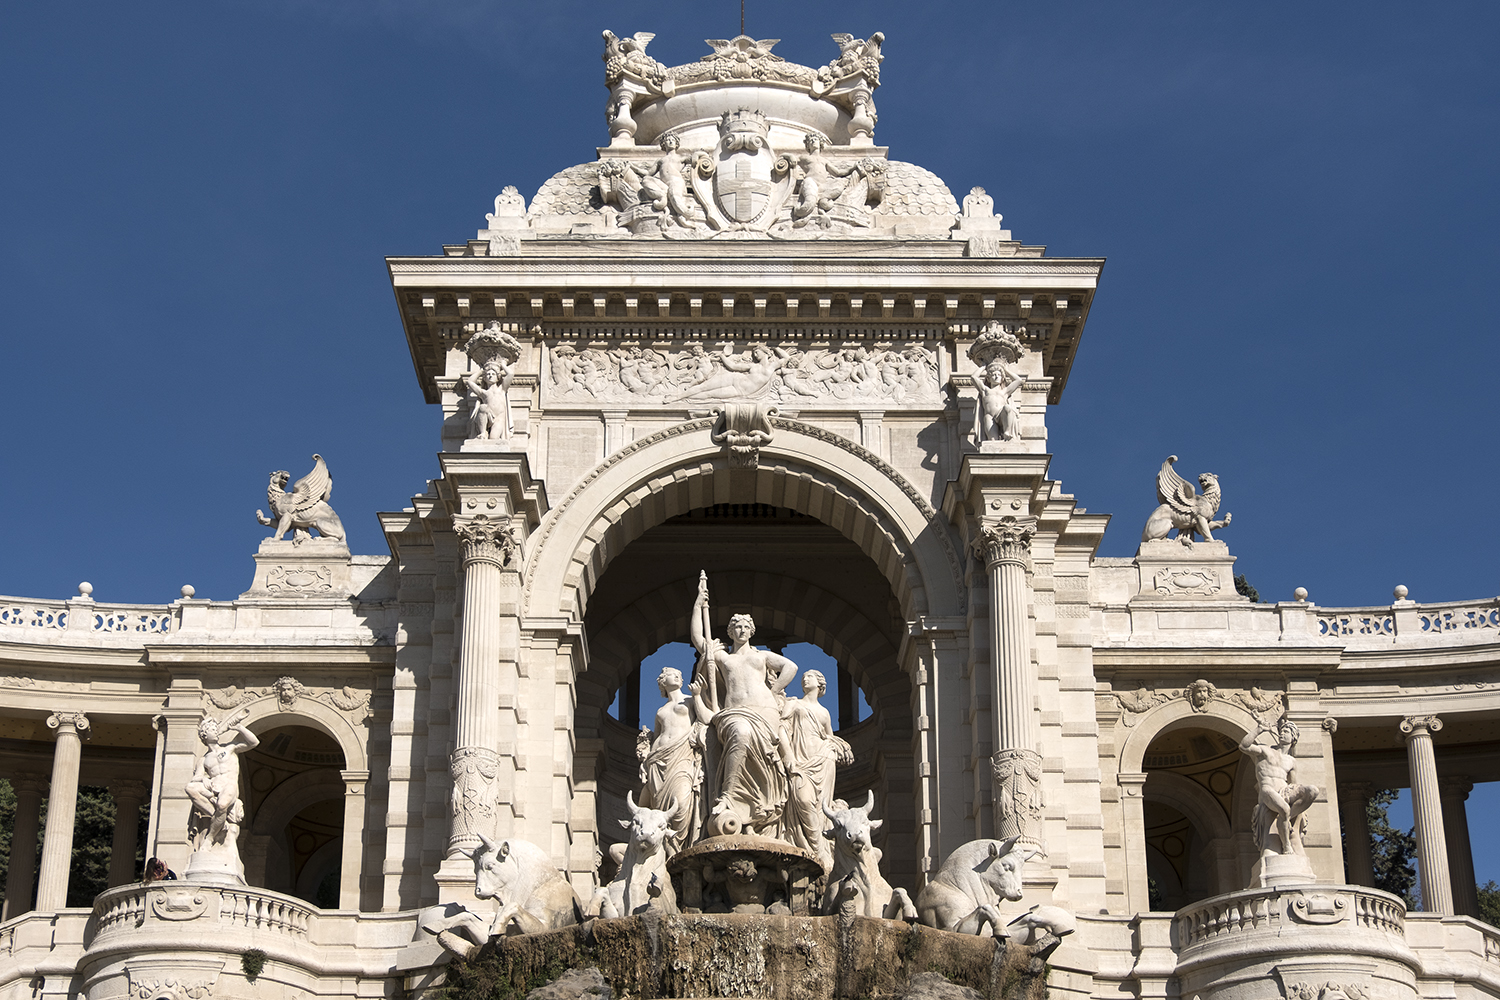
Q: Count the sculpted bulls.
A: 4